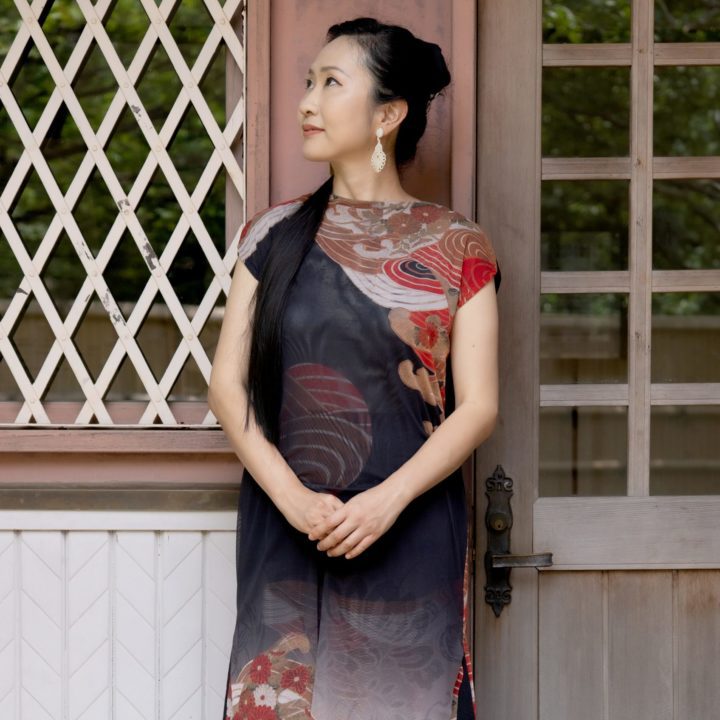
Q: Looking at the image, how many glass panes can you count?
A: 10